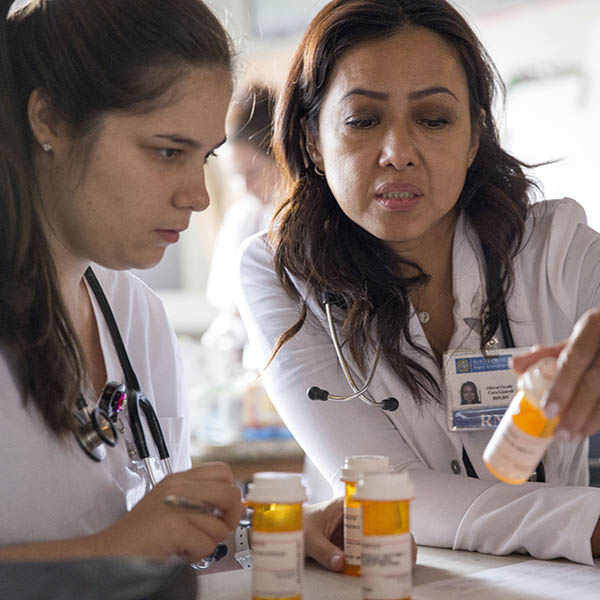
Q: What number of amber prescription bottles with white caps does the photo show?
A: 4